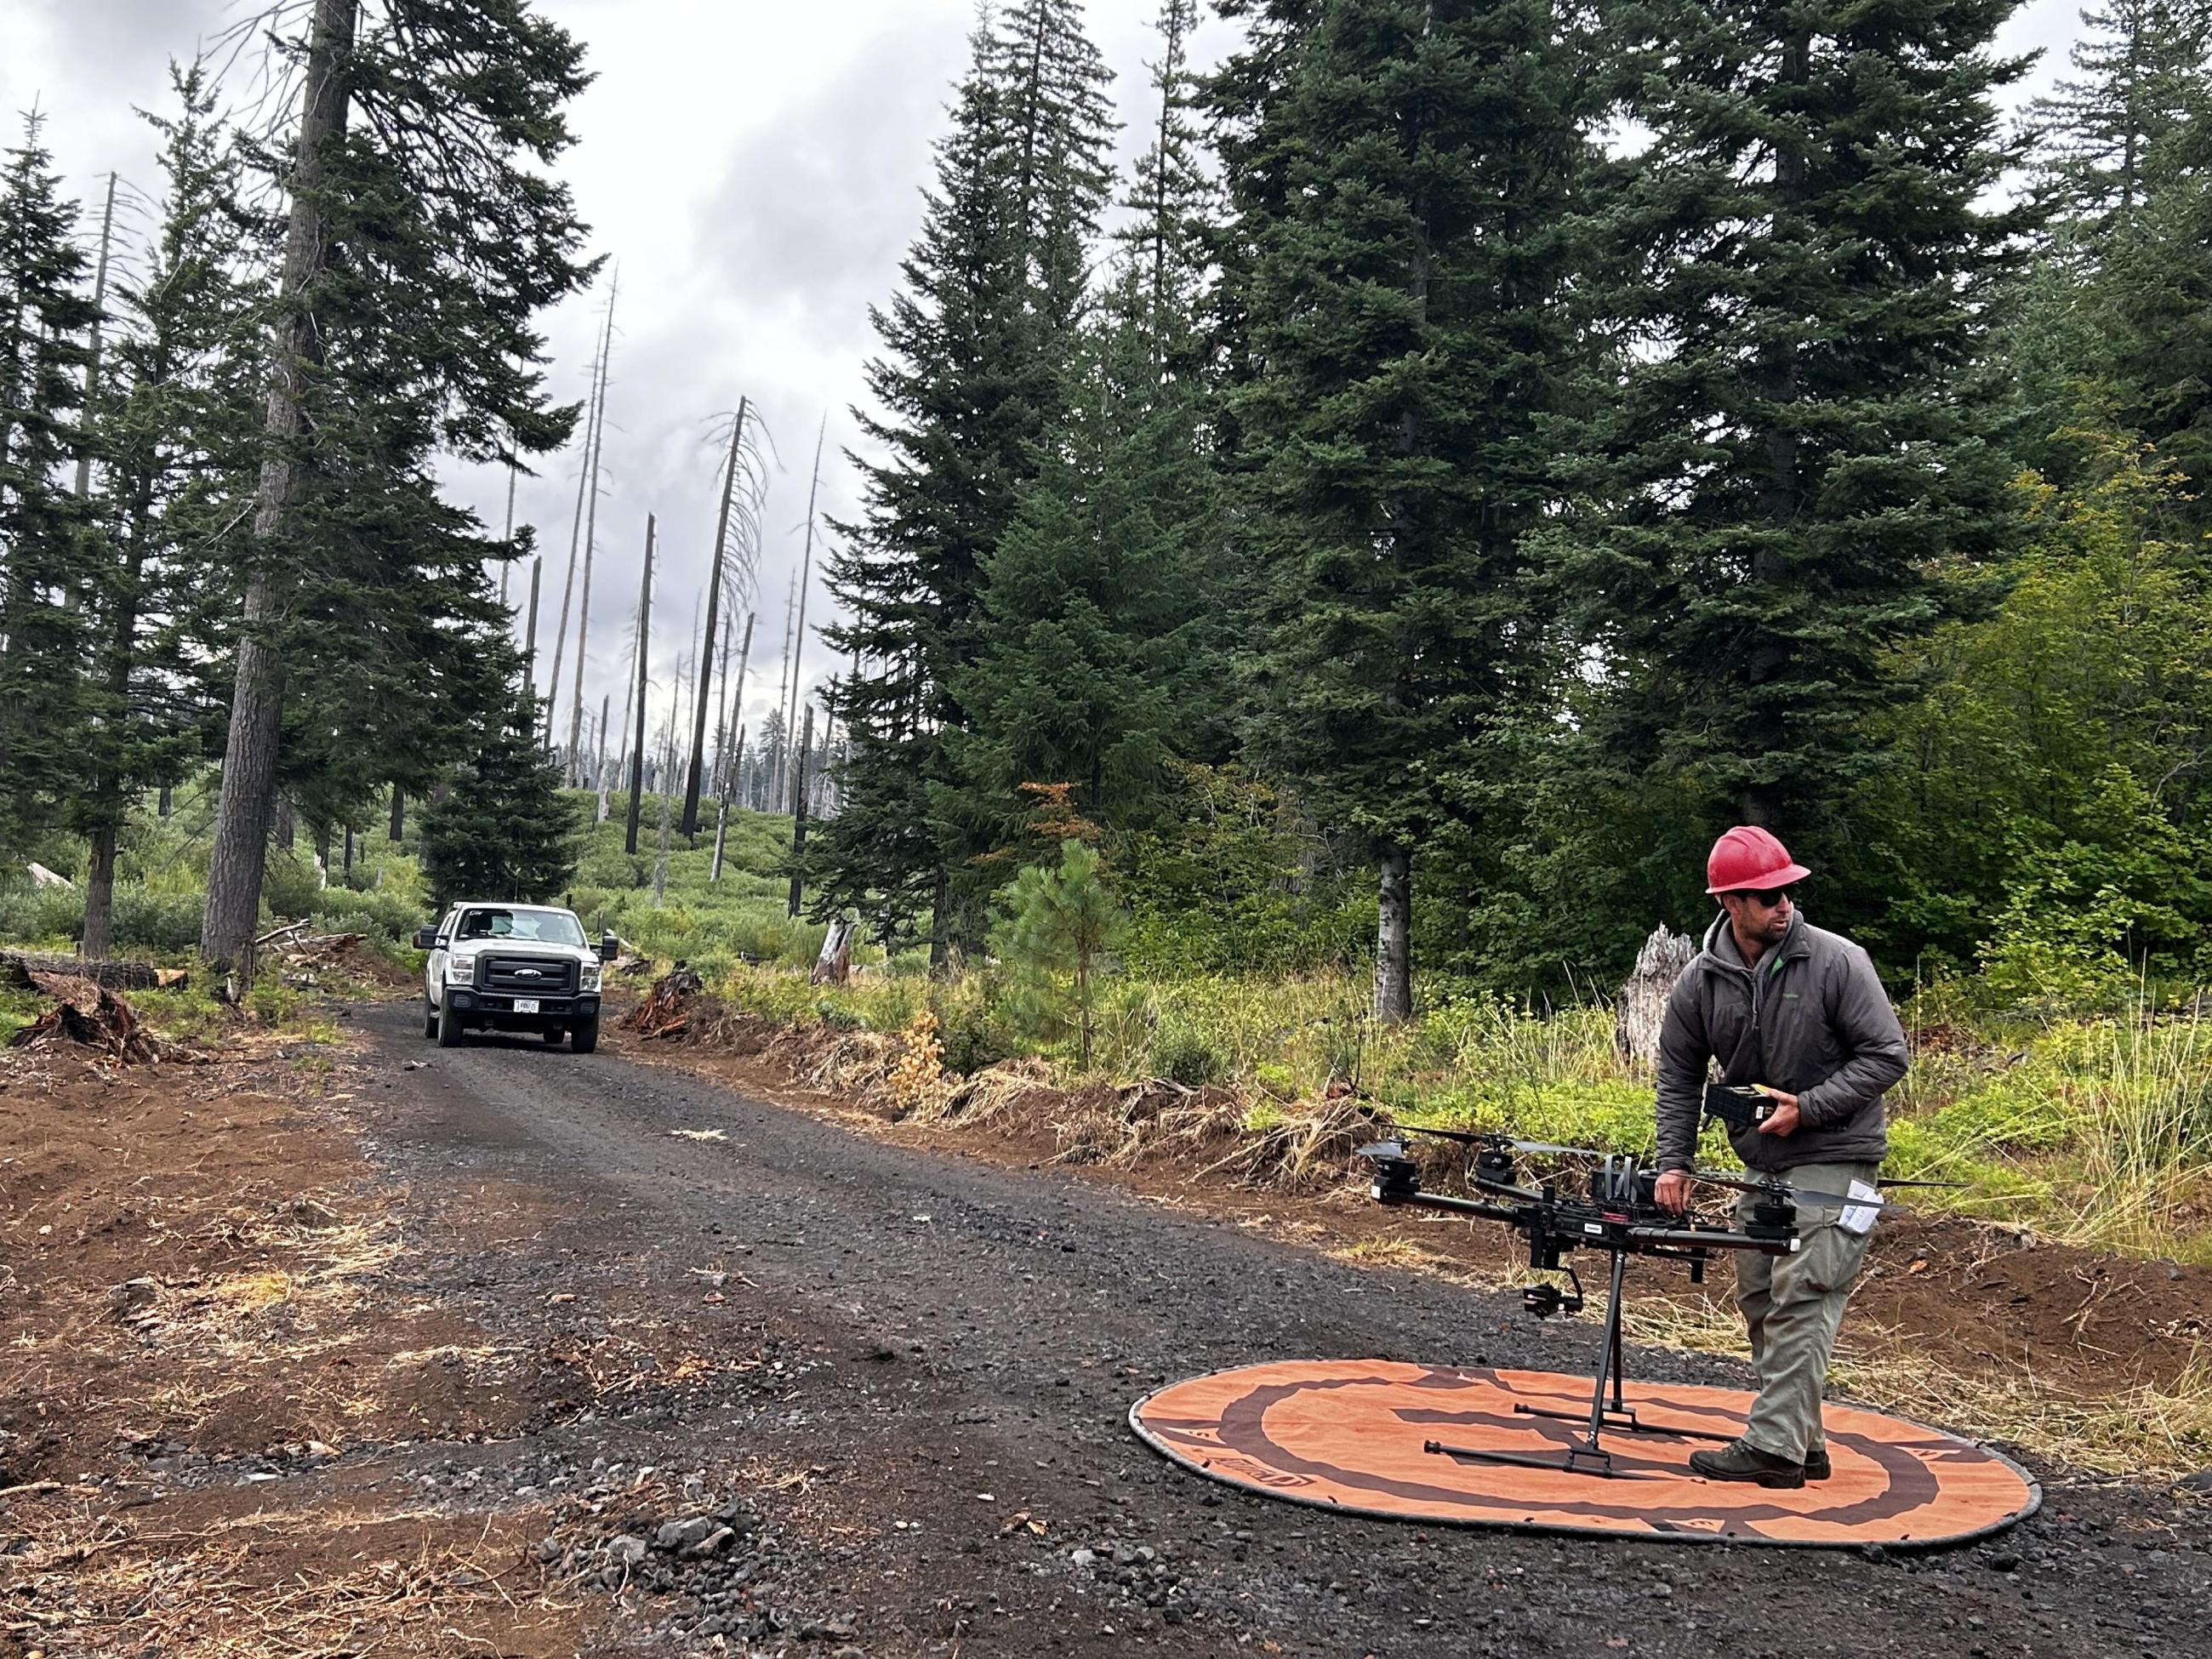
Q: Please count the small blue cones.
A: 0